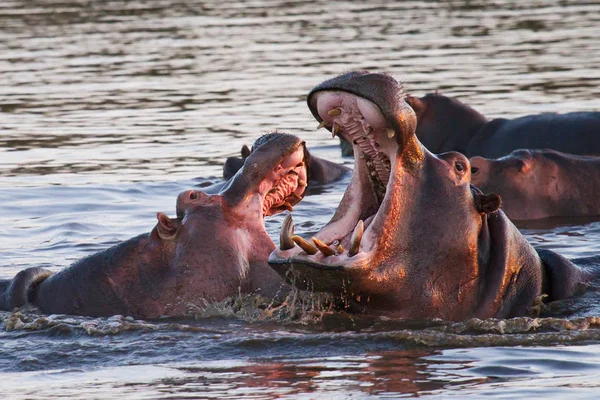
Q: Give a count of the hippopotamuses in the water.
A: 5